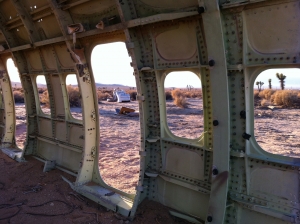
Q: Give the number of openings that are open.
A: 6